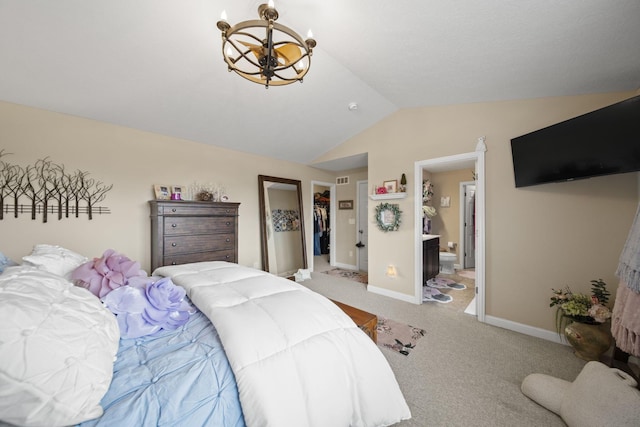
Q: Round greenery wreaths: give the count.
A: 1